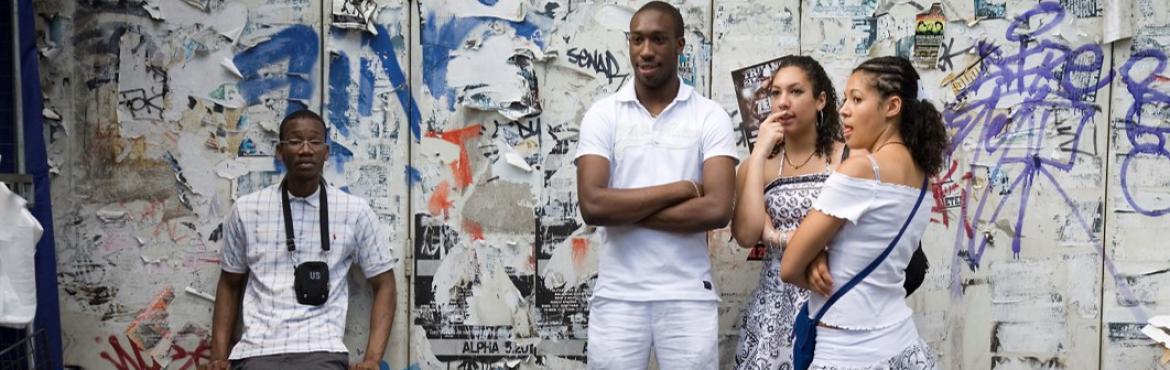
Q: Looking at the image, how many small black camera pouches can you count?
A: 1